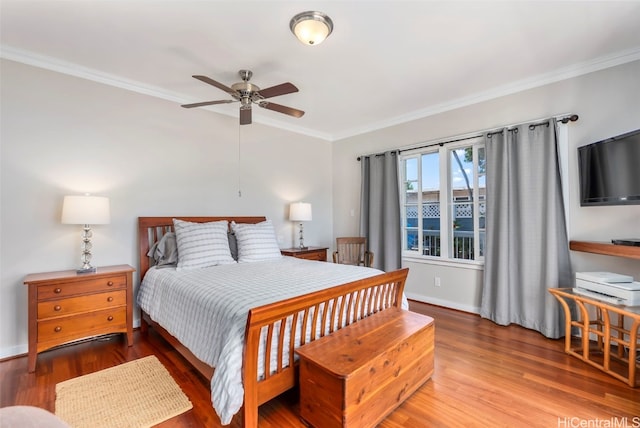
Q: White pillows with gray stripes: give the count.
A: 2